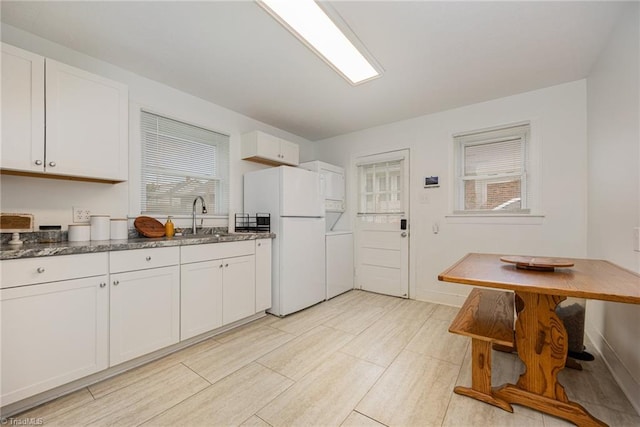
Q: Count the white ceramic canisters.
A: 3